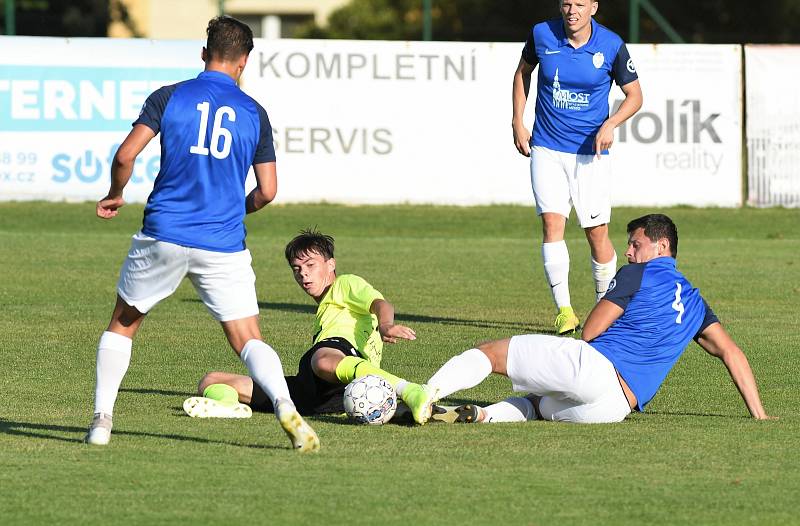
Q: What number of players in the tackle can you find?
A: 2